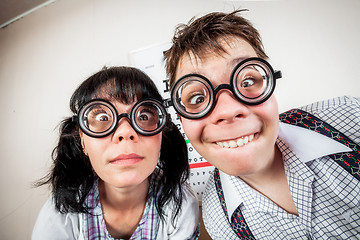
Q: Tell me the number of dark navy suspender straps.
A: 2